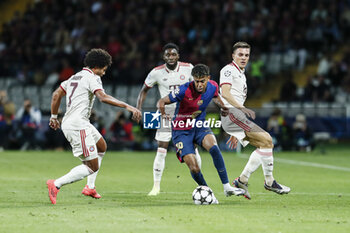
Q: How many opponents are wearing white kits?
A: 3